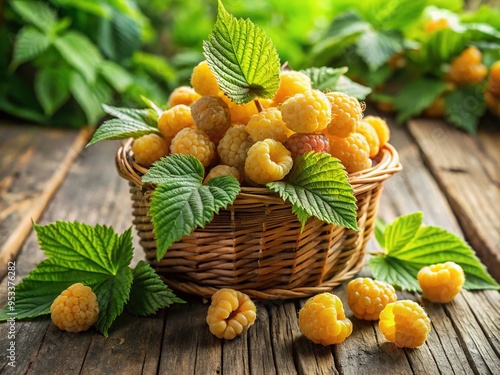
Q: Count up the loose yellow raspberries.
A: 6